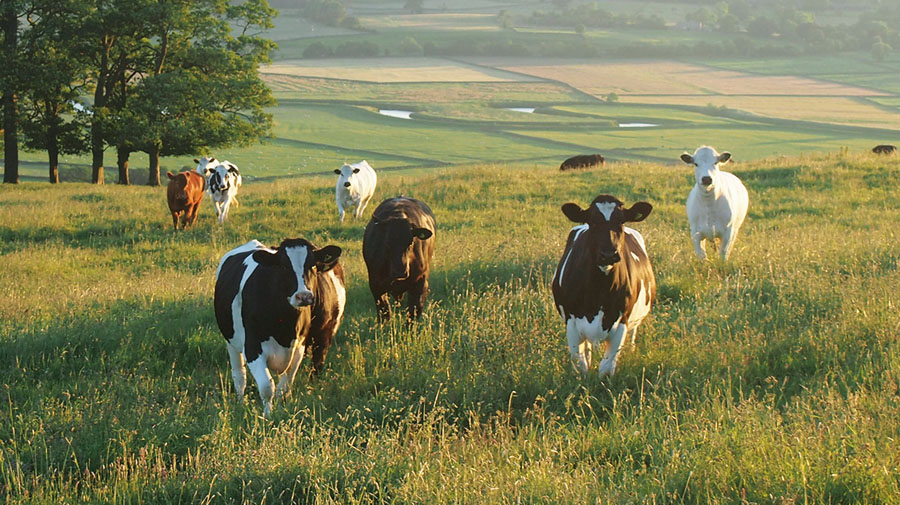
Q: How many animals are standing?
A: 8